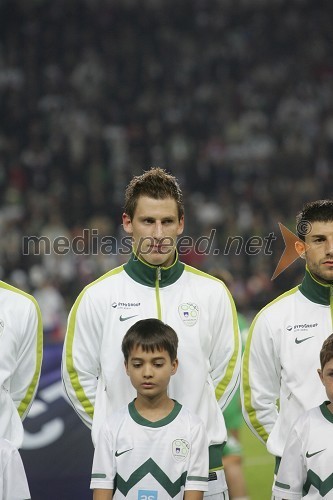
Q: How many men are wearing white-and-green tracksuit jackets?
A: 3